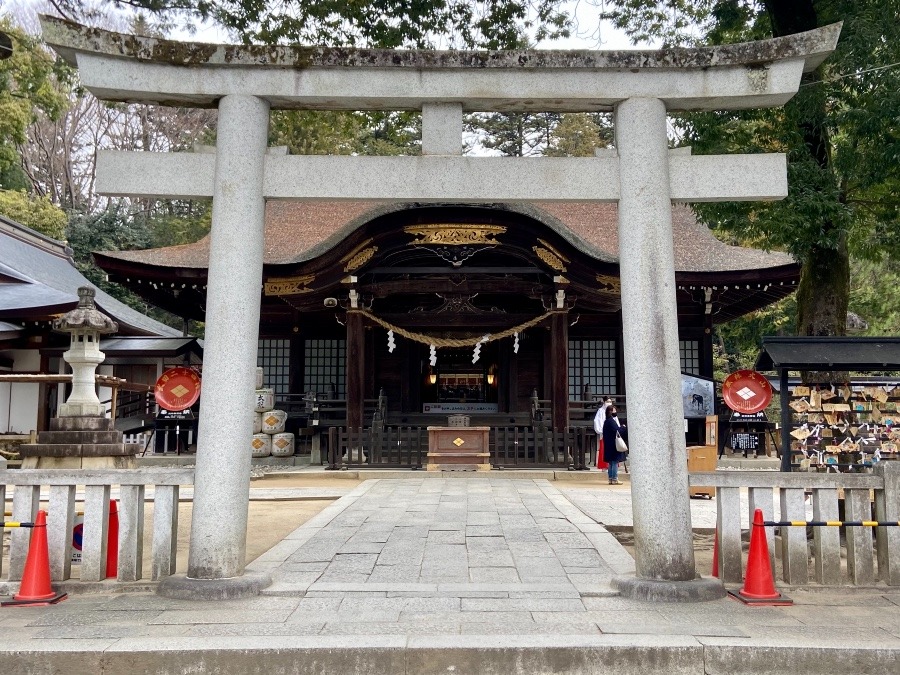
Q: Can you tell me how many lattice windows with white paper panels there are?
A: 4